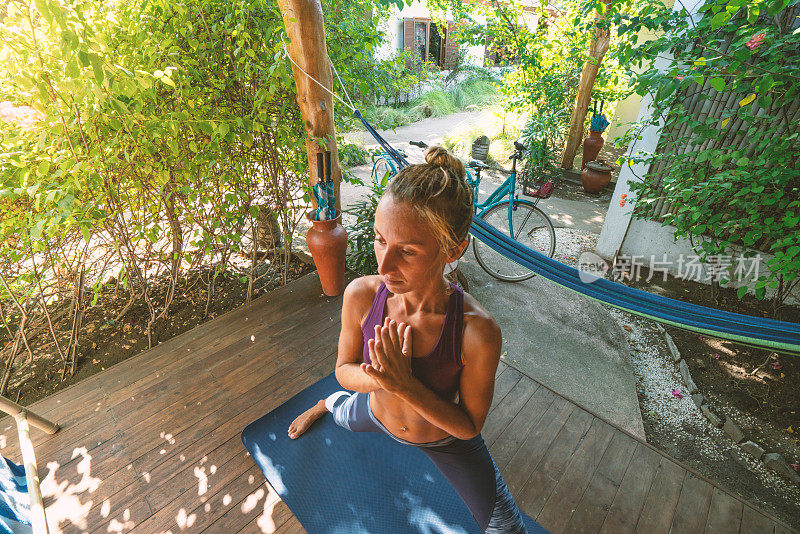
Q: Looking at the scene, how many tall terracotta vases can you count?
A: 2